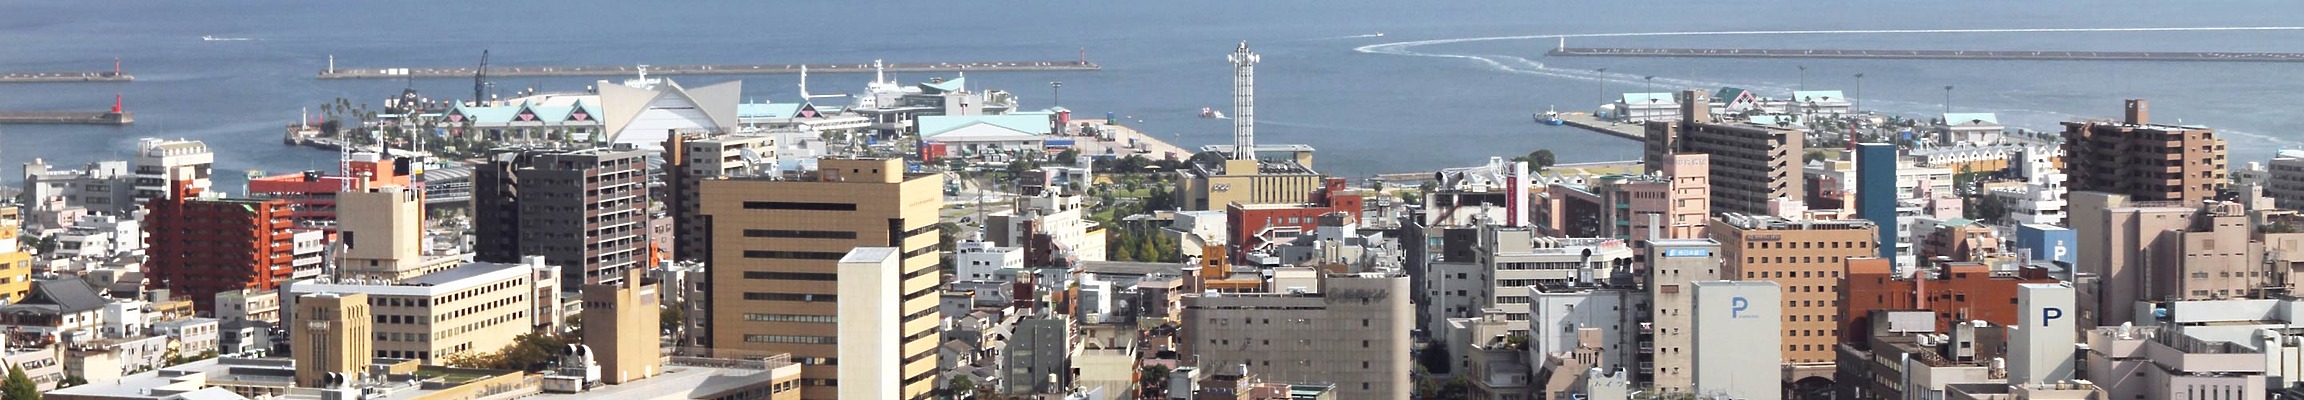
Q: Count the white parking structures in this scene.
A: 2